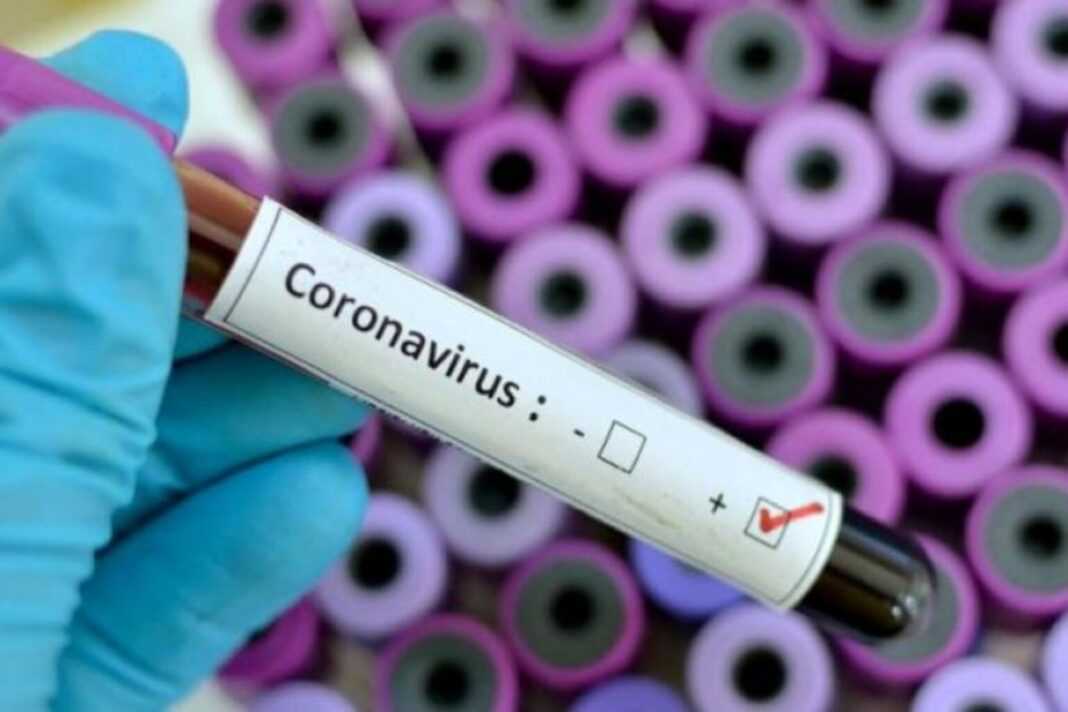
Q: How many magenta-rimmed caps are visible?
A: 12